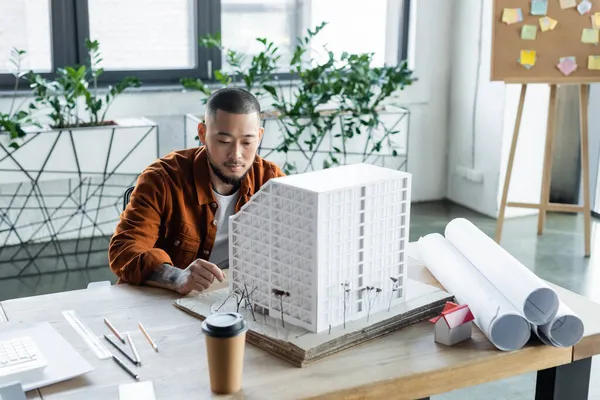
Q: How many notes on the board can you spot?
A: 11